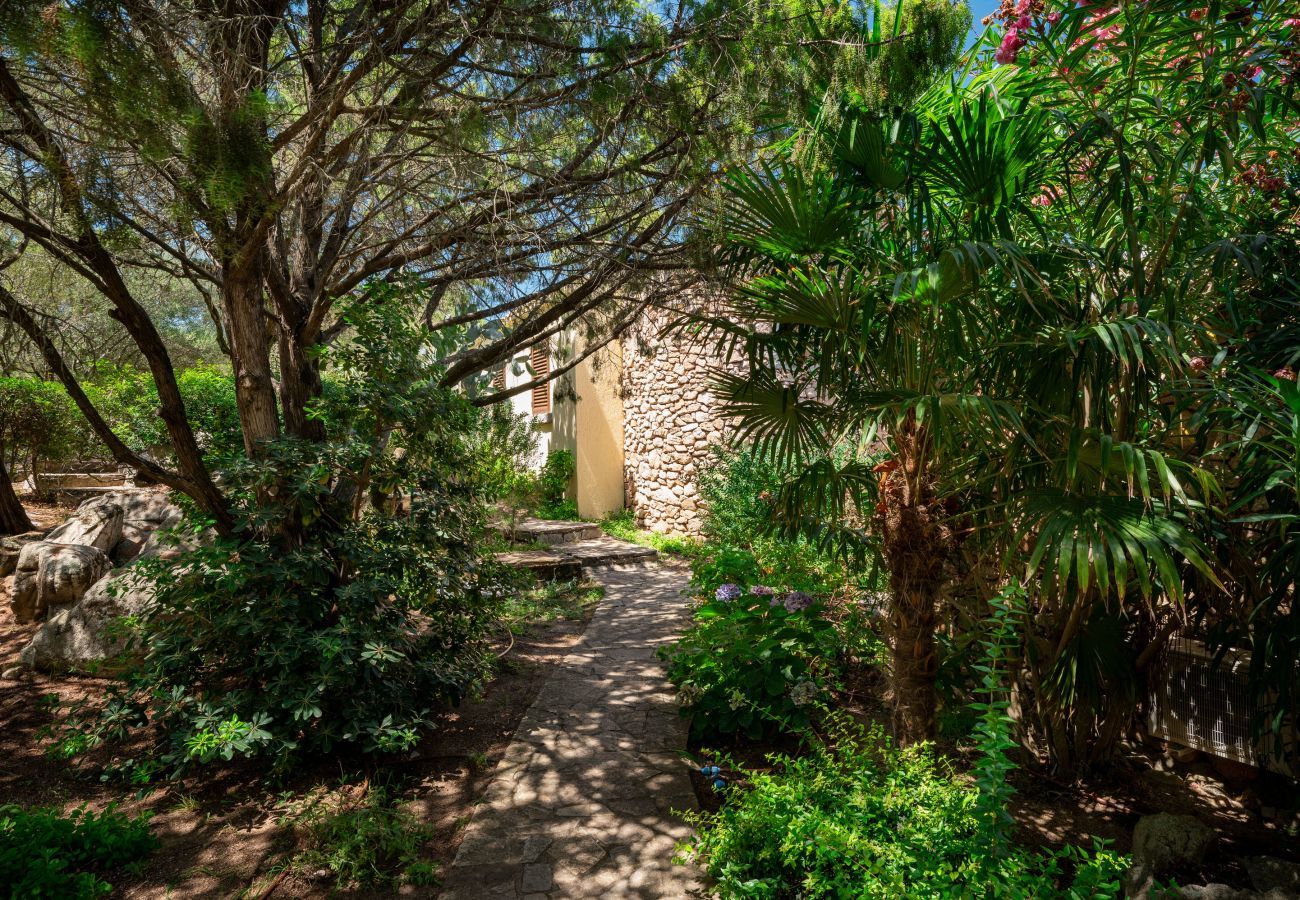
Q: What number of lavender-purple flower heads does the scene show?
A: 3